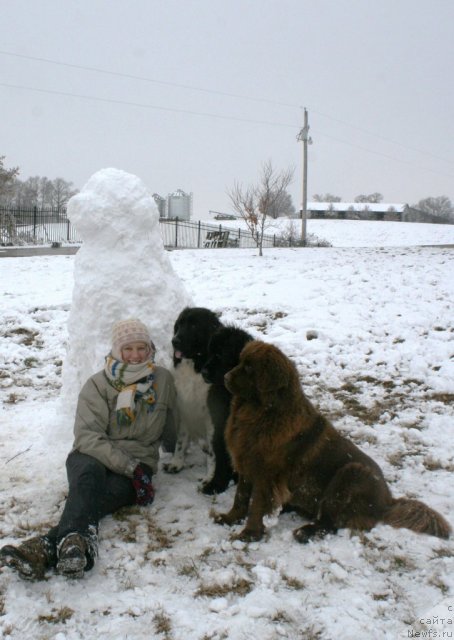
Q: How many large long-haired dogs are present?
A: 3